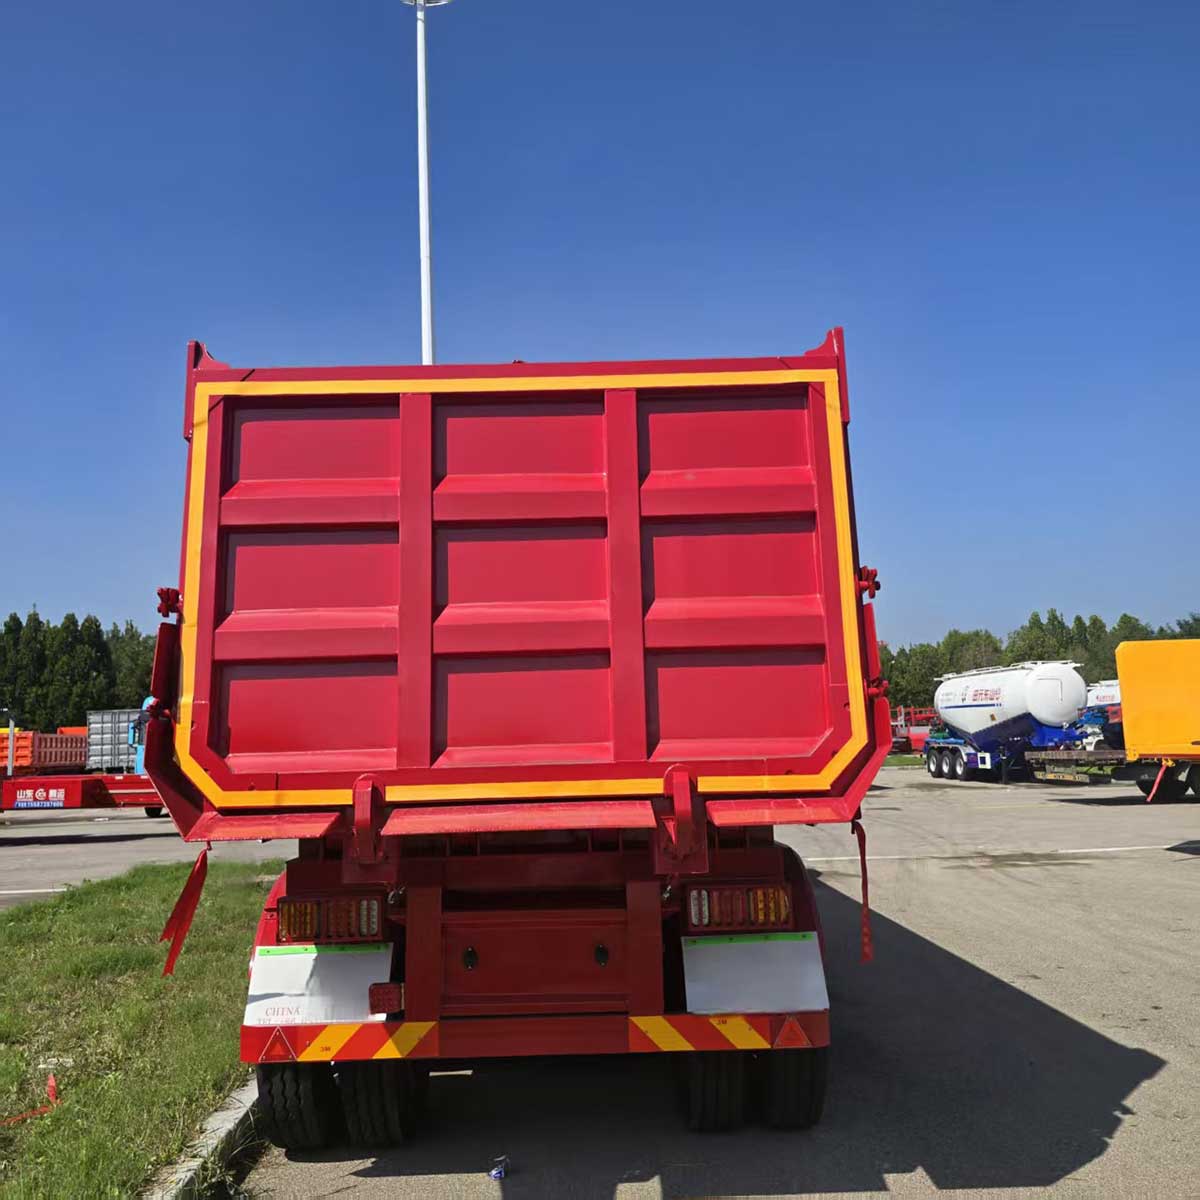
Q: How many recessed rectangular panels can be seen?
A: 9